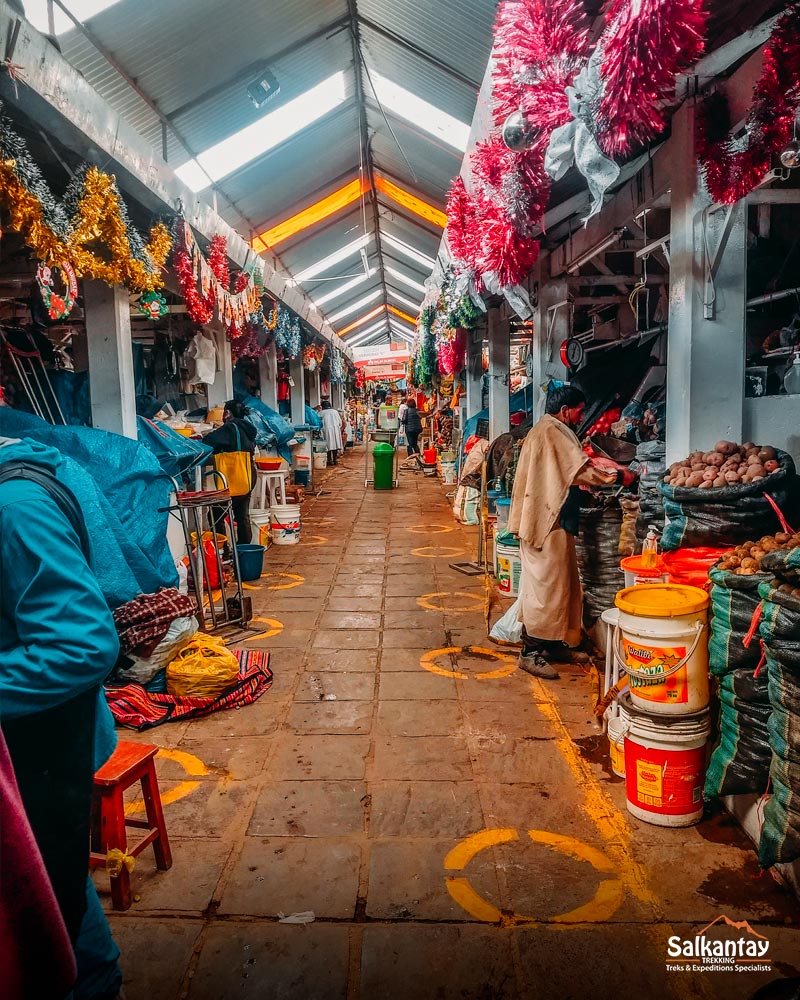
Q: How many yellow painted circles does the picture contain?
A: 9